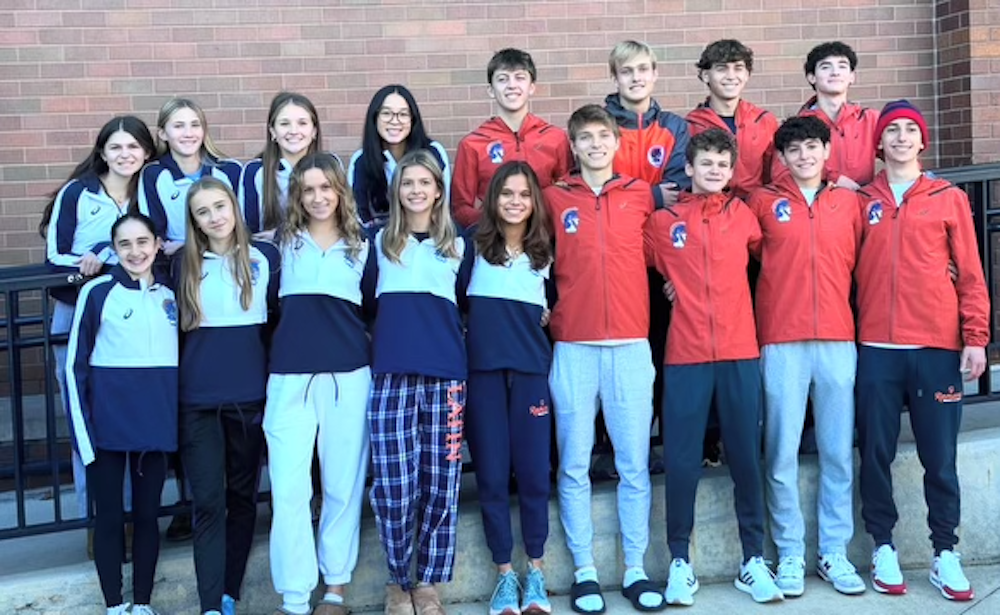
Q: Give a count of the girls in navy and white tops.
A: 9